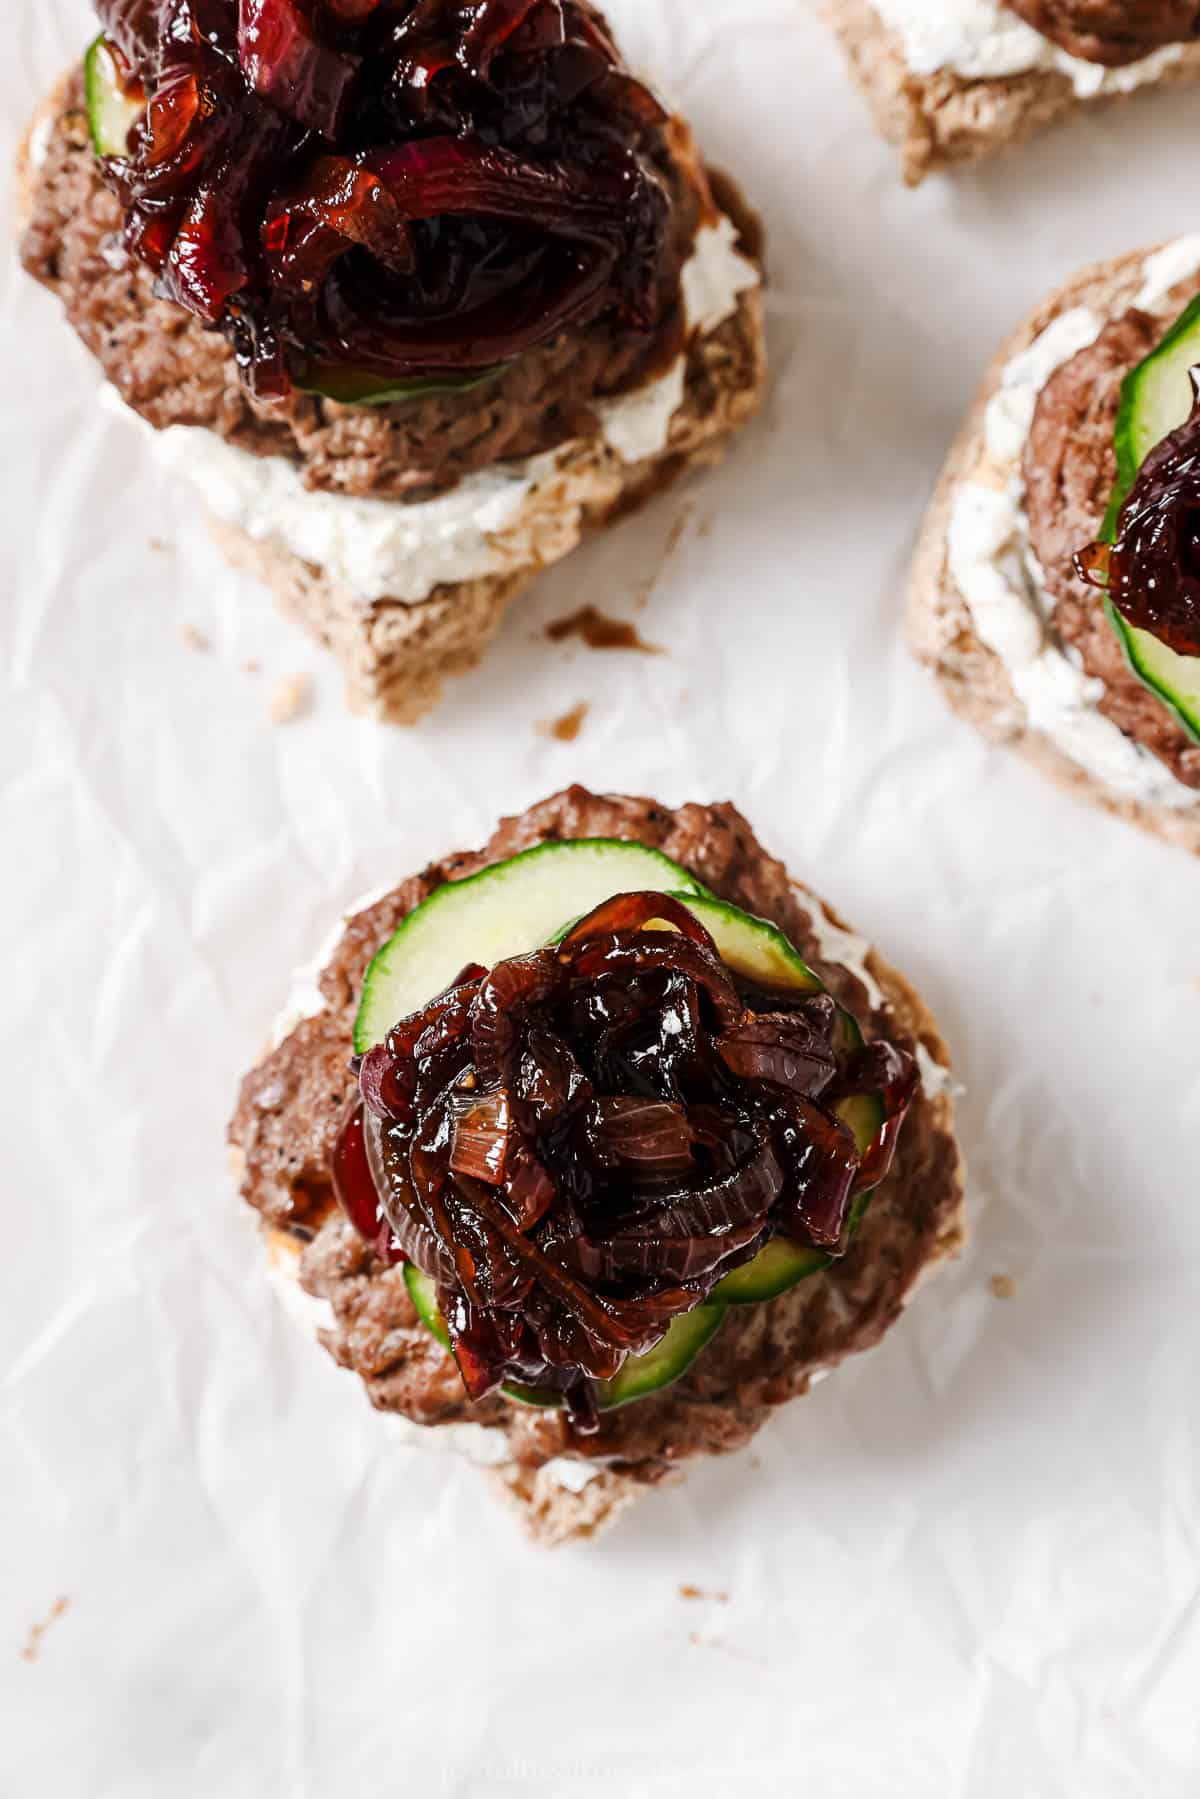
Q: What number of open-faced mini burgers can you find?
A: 4